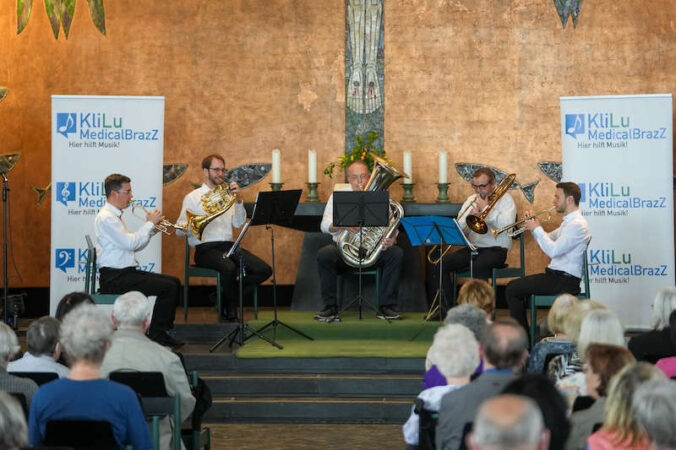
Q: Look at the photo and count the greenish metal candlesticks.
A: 4